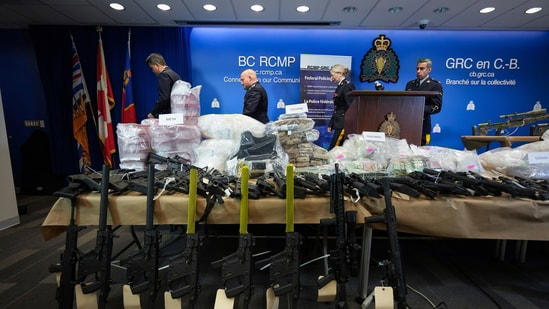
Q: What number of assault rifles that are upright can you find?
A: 8